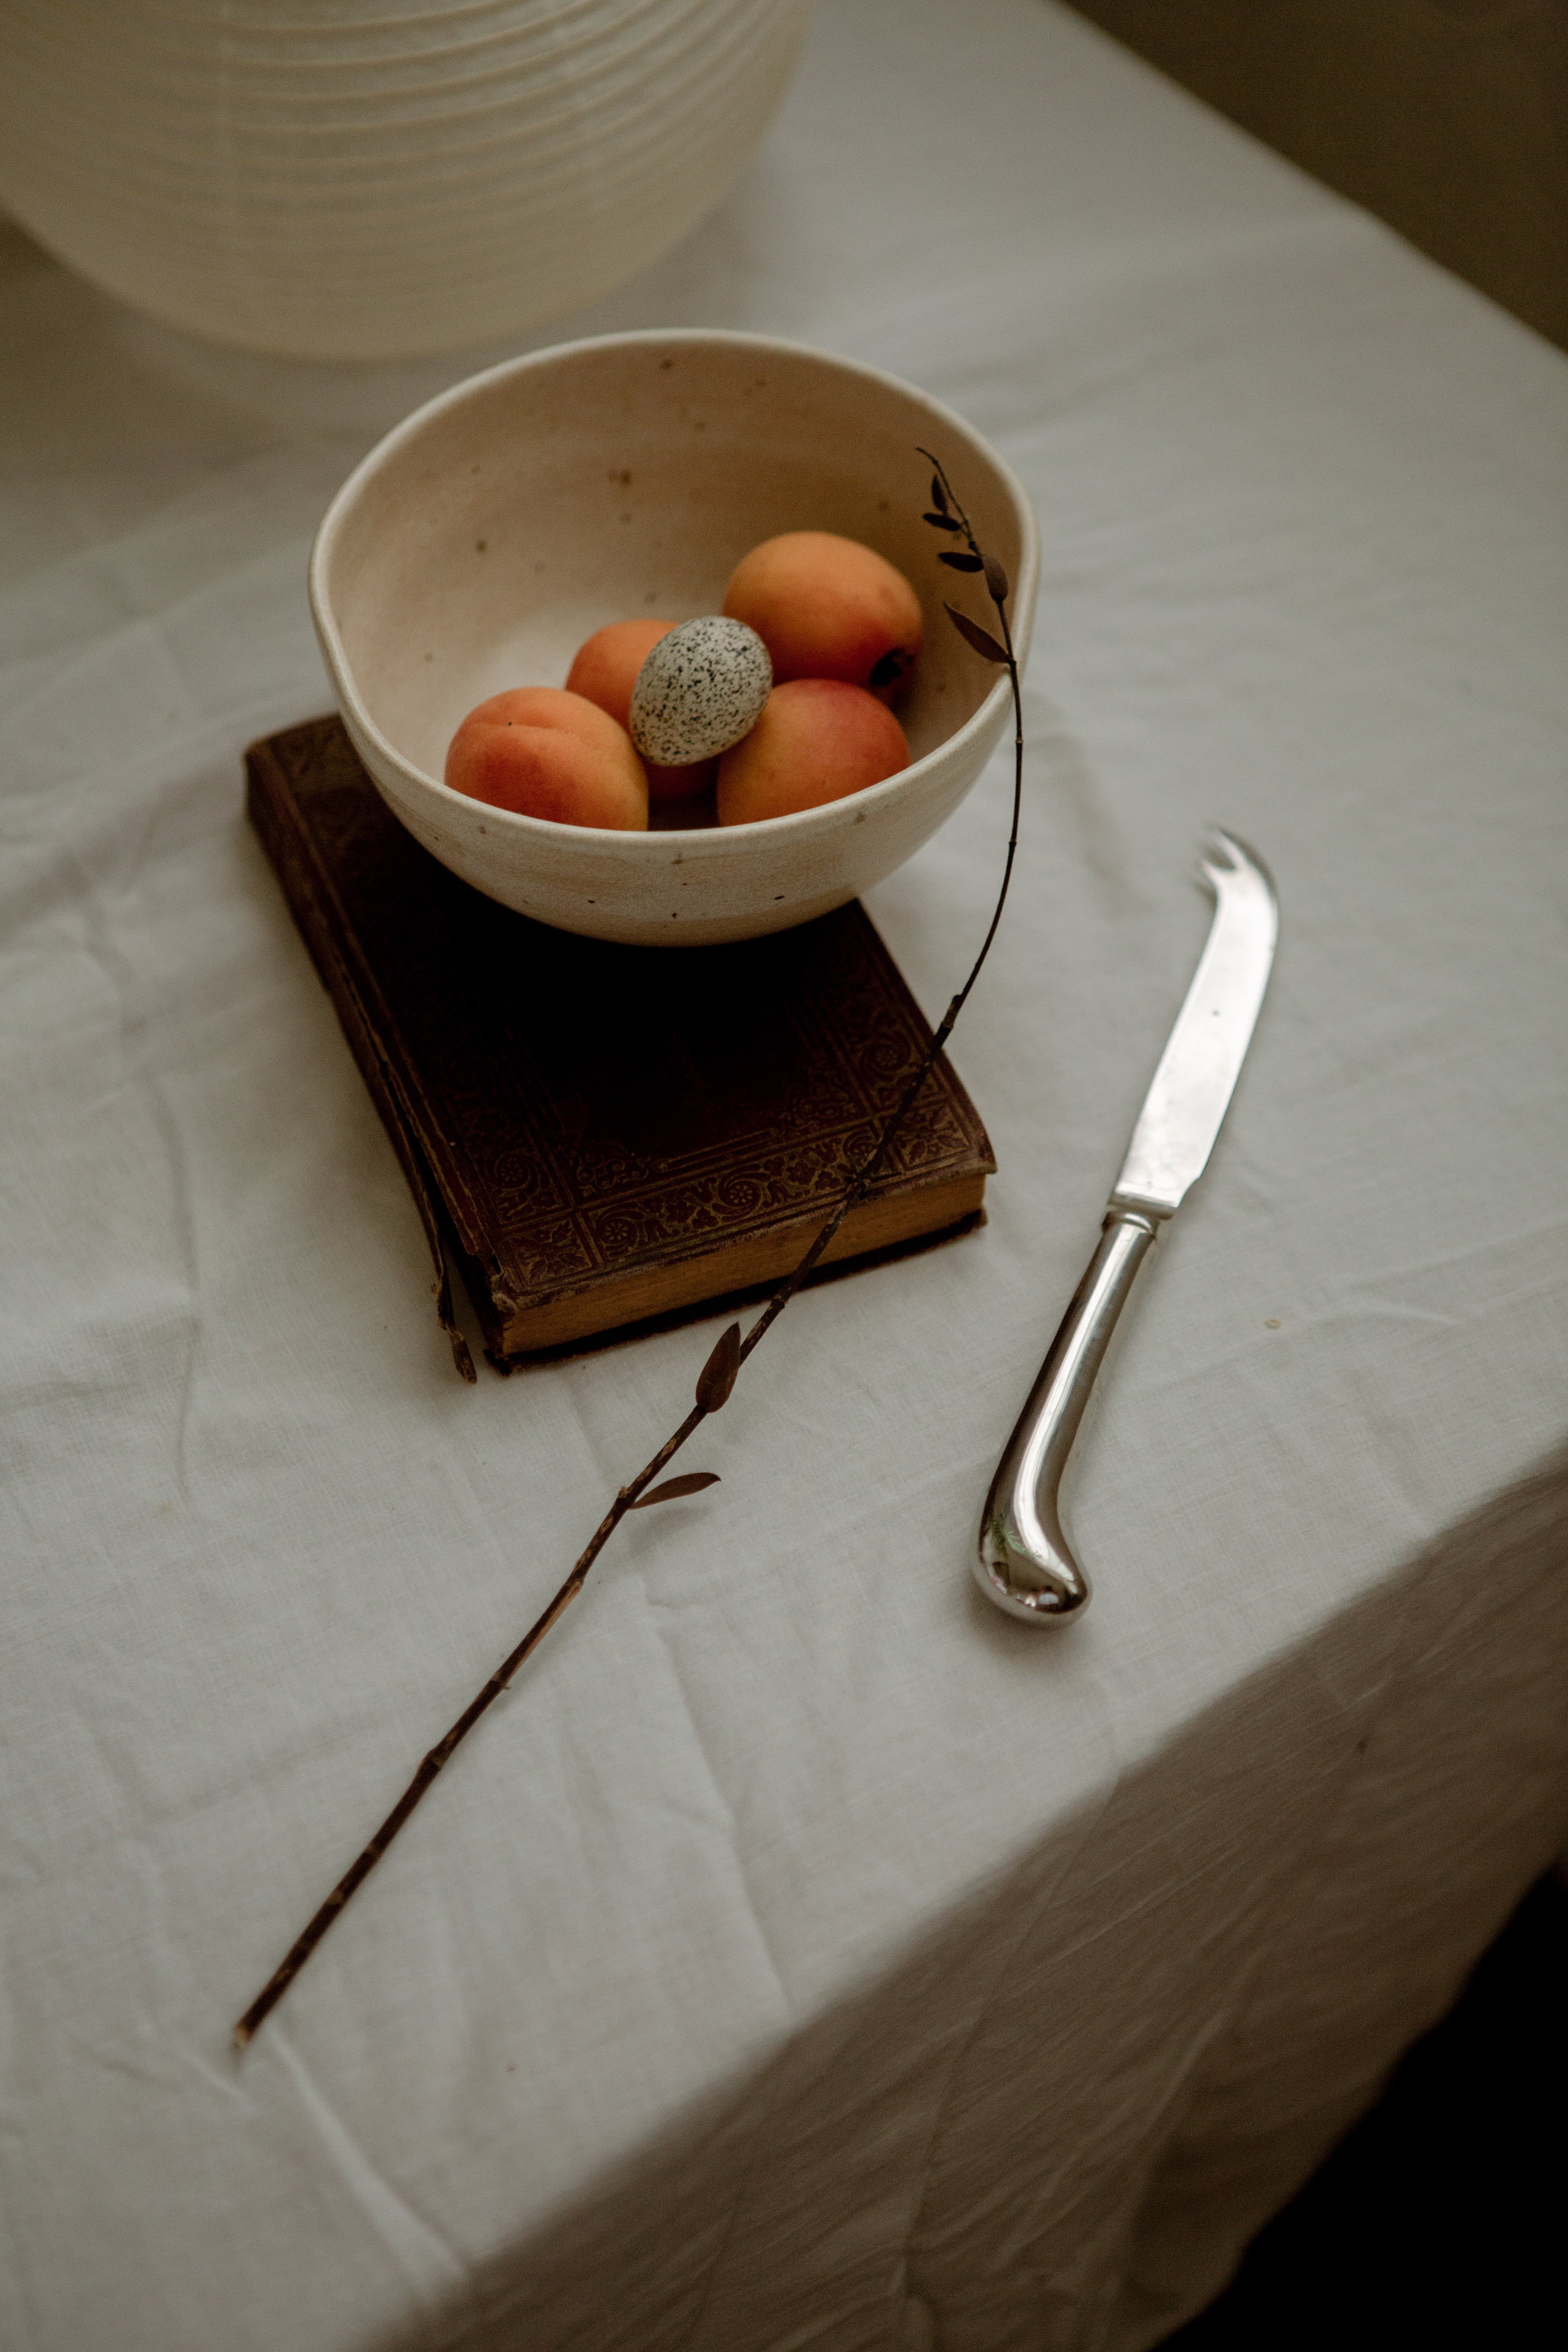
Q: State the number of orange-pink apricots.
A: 4